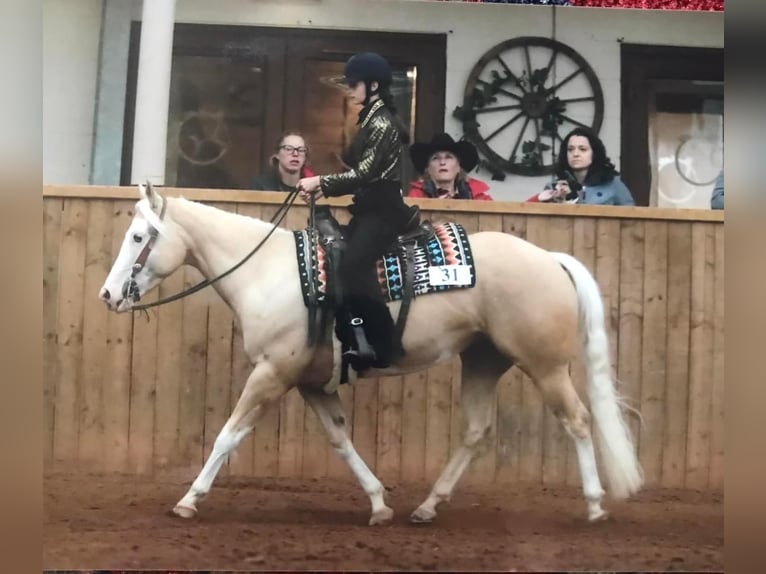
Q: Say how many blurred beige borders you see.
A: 2